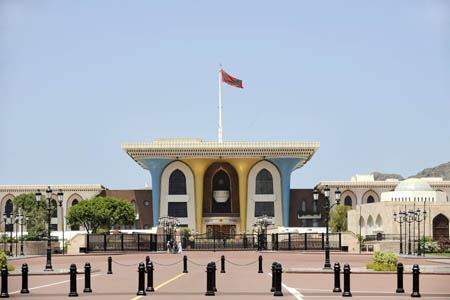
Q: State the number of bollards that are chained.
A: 5